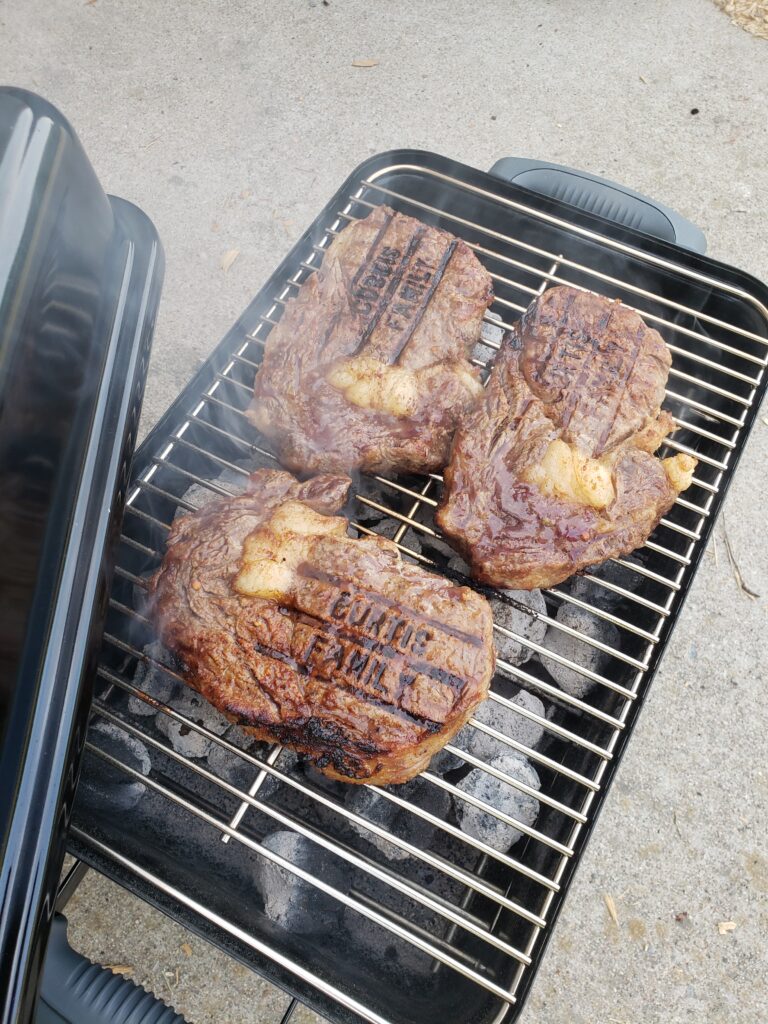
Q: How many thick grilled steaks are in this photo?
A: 3